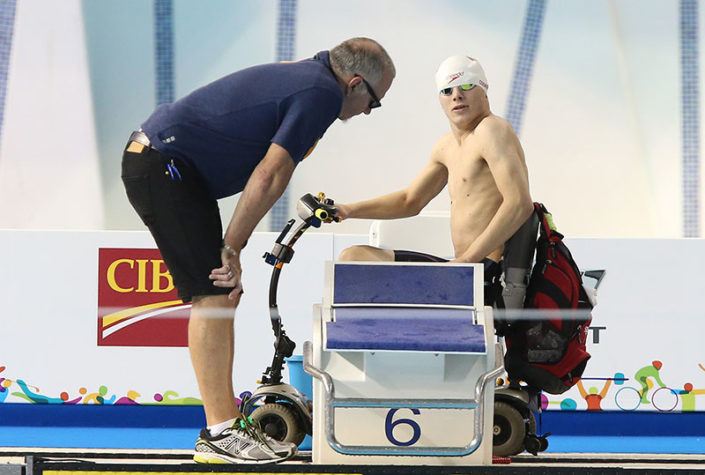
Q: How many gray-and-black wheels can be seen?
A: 2